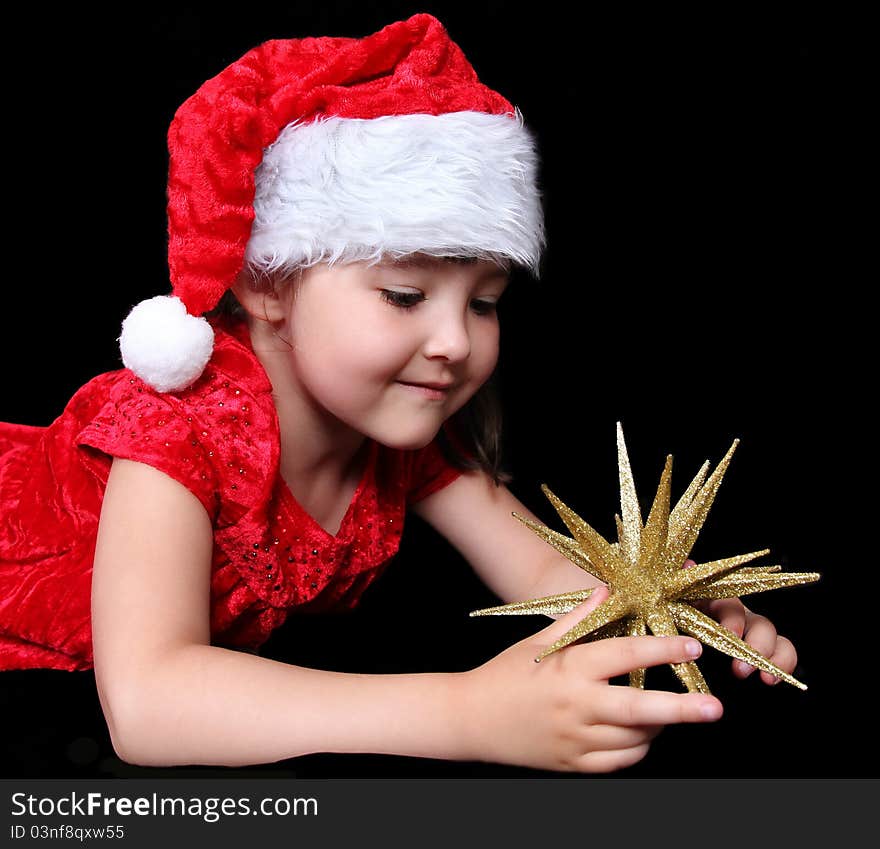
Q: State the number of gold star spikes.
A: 15